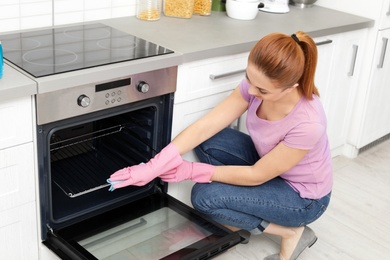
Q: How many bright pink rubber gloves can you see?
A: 2